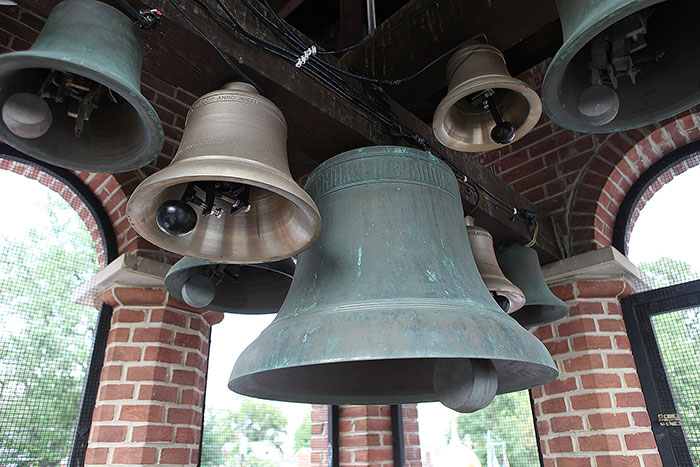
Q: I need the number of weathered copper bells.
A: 5